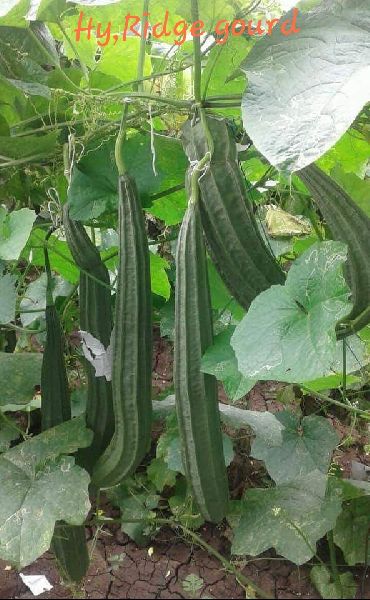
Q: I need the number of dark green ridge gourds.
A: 6